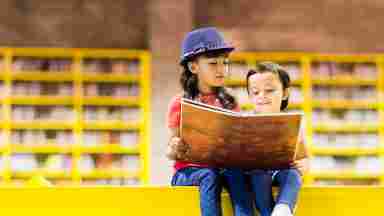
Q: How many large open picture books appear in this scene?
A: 1